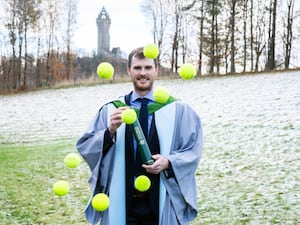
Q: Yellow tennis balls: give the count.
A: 9